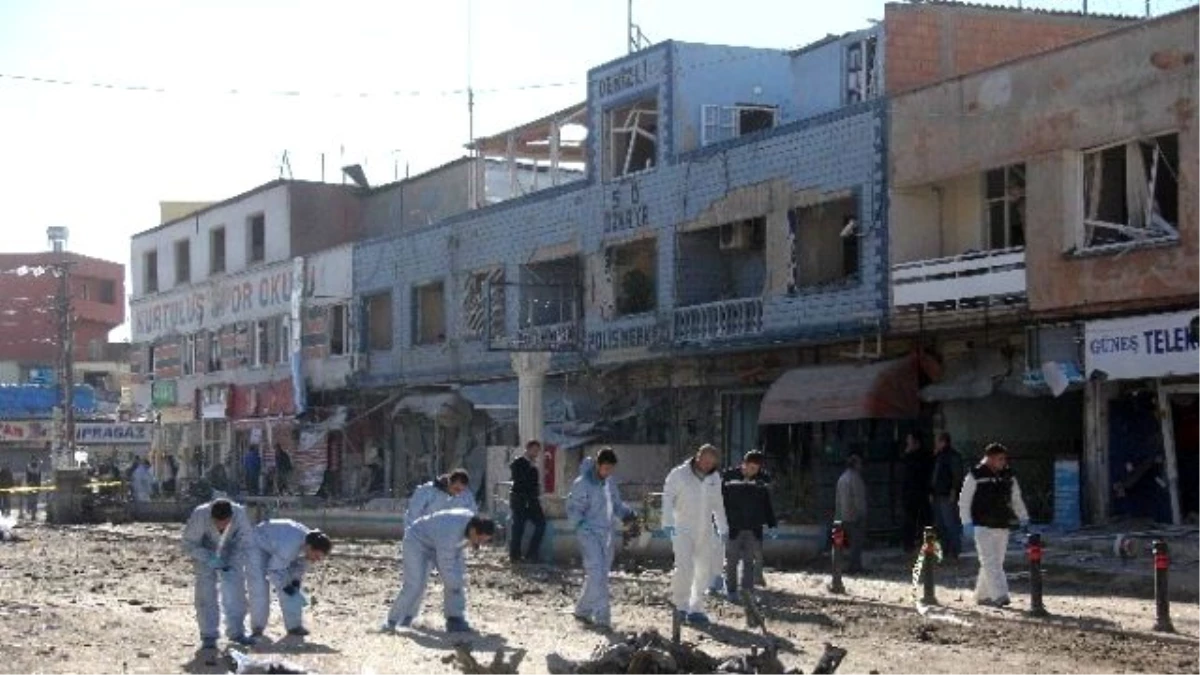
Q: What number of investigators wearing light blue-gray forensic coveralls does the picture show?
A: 5